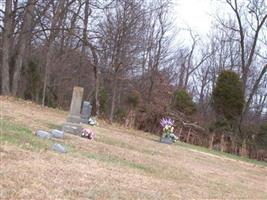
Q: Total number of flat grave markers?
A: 3